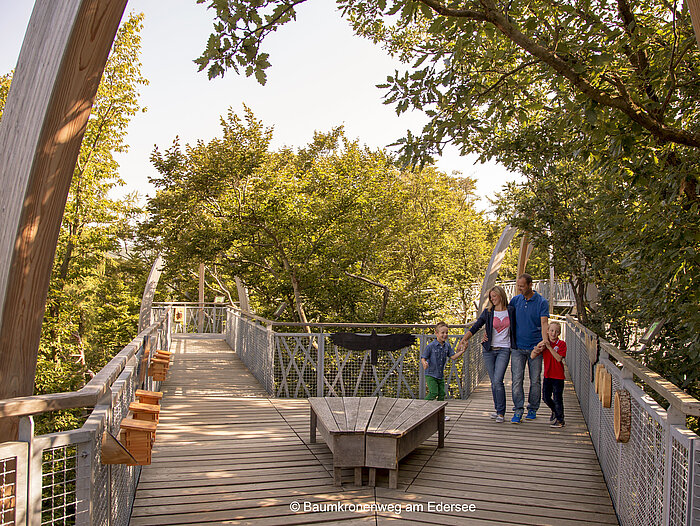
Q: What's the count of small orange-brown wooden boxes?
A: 6